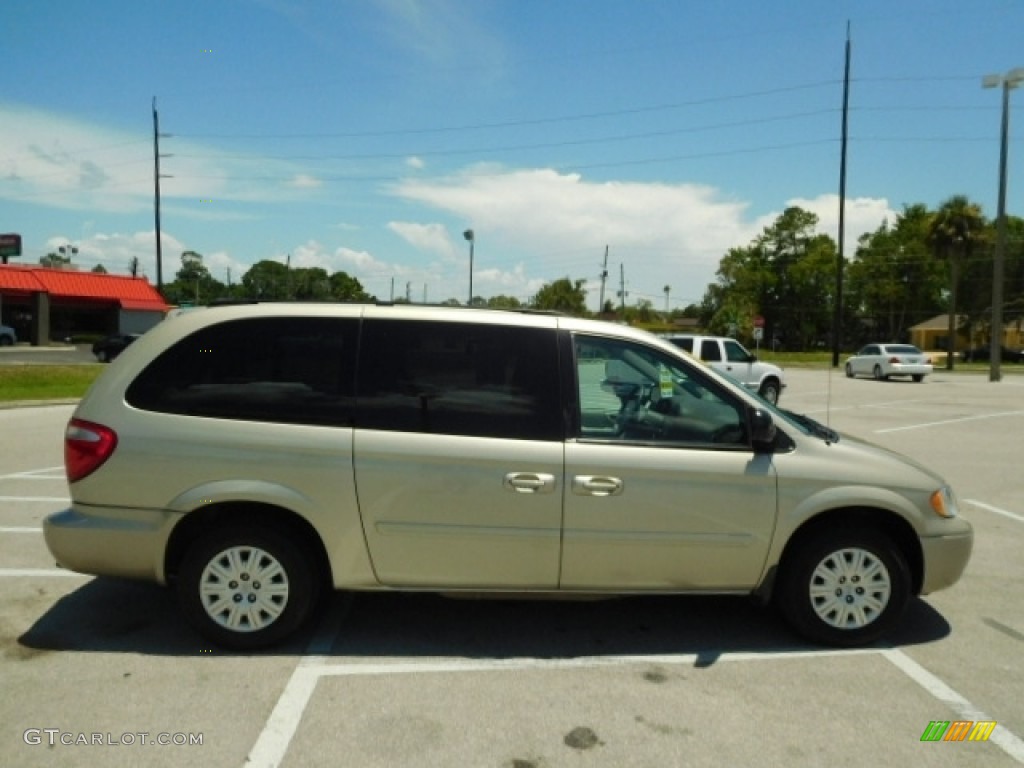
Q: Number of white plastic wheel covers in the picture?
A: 2